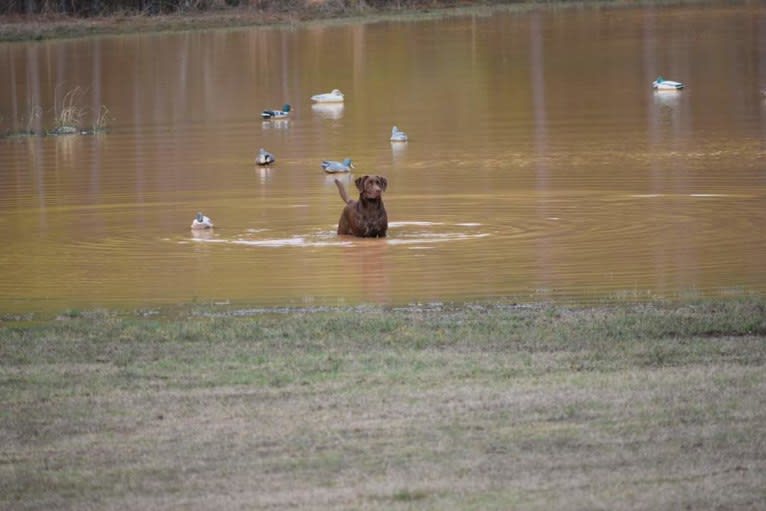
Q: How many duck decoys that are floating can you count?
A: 7